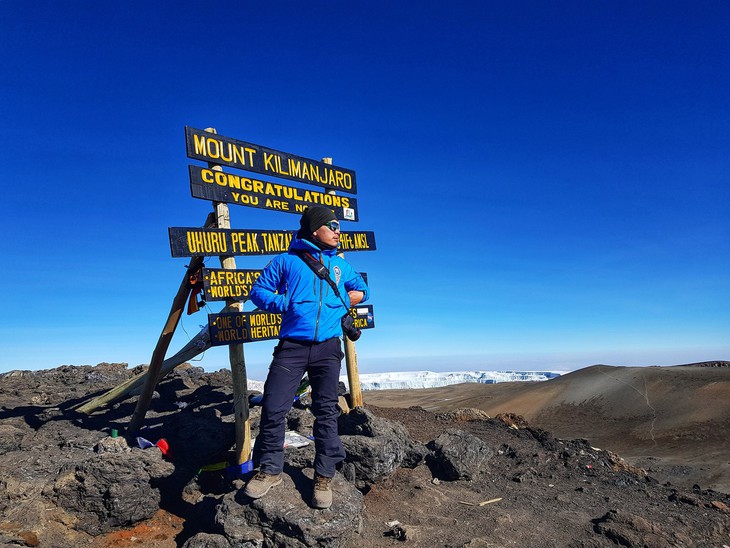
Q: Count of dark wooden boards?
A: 5